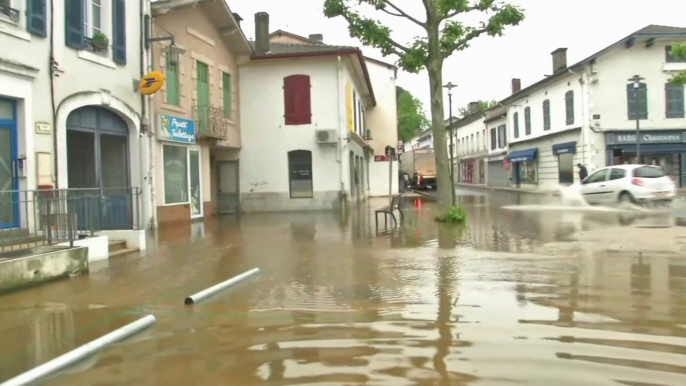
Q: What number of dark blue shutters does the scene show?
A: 3